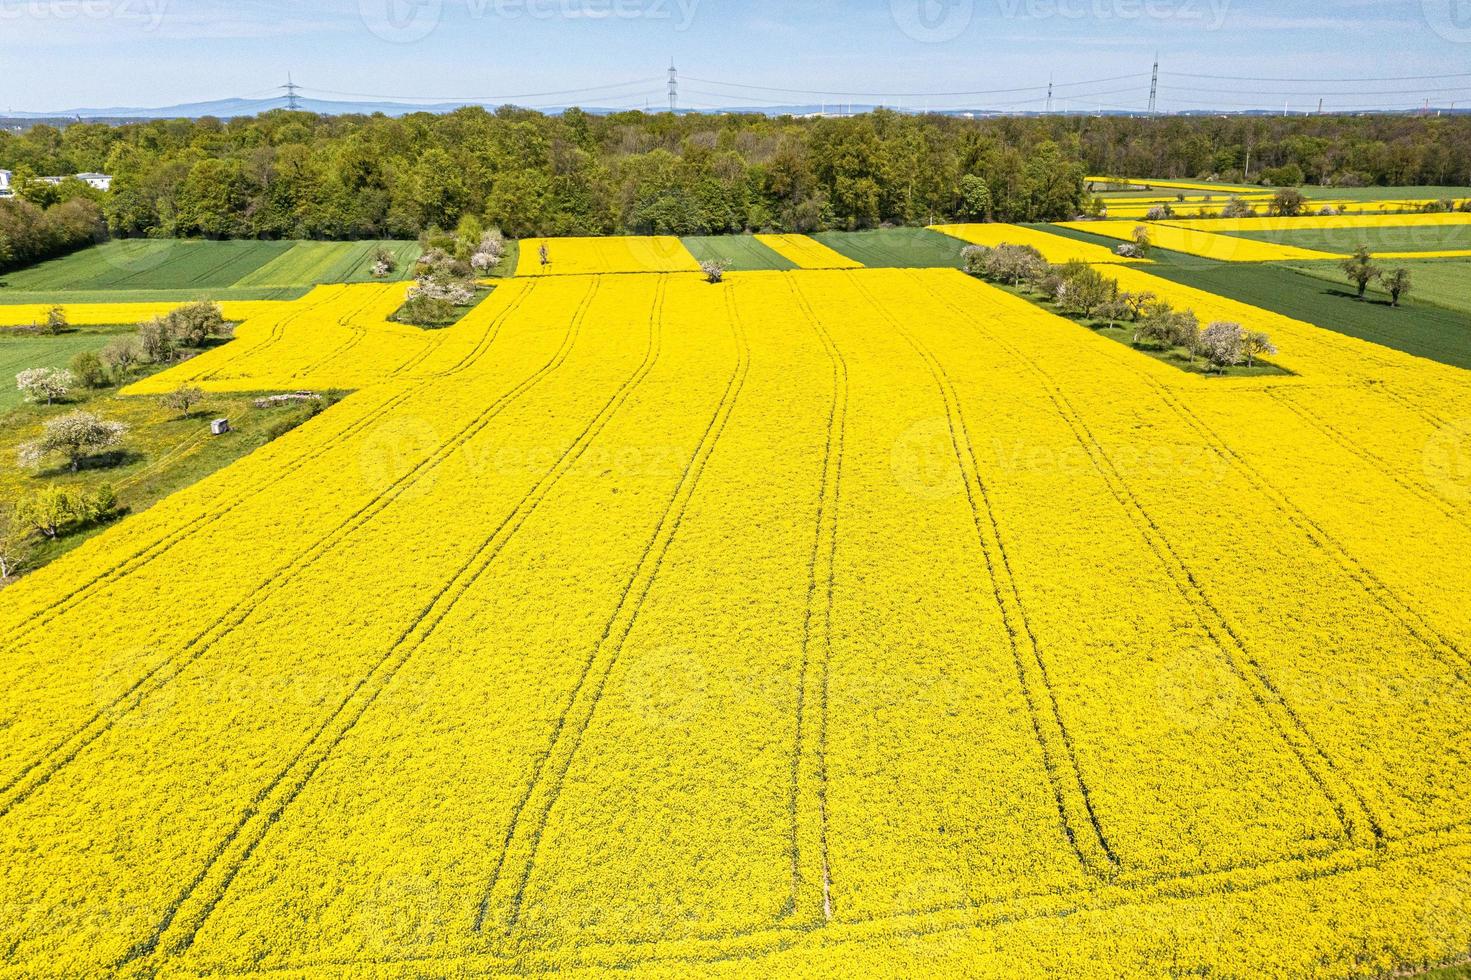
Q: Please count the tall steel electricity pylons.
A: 4